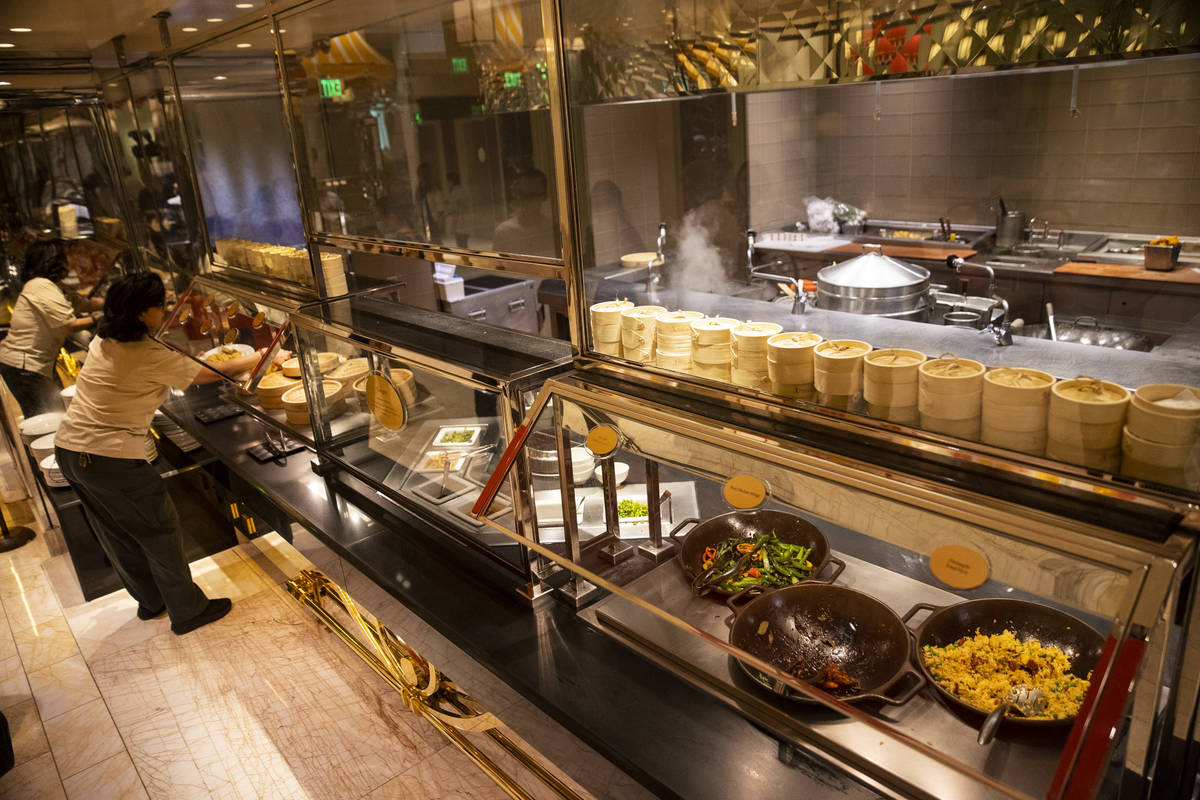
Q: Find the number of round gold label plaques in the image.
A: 10